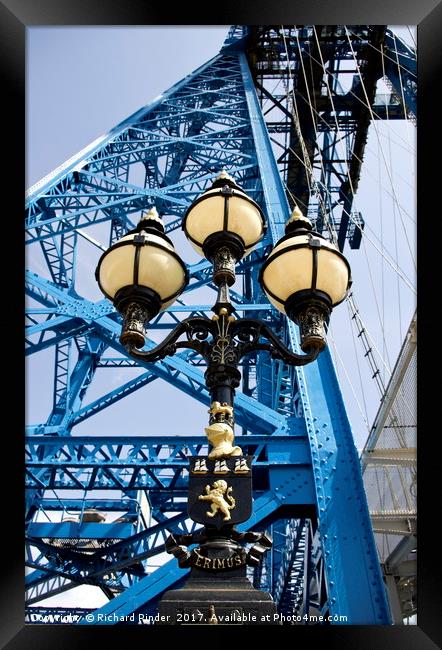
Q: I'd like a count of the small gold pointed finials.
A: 3